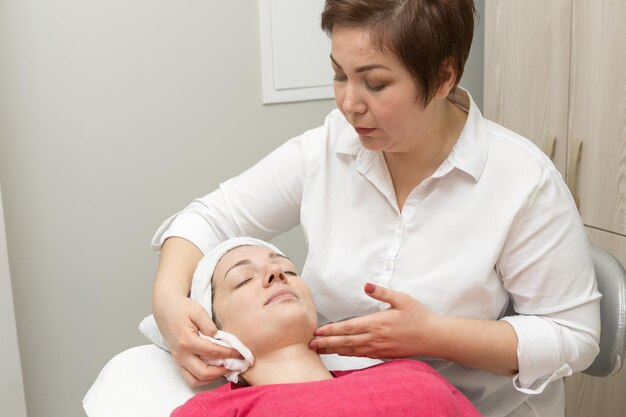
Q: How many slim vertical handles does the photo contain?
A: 2